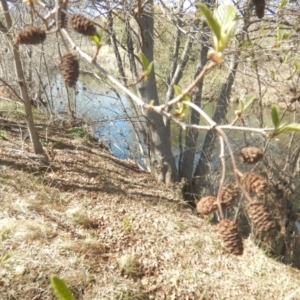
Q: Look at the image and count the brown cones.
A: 11